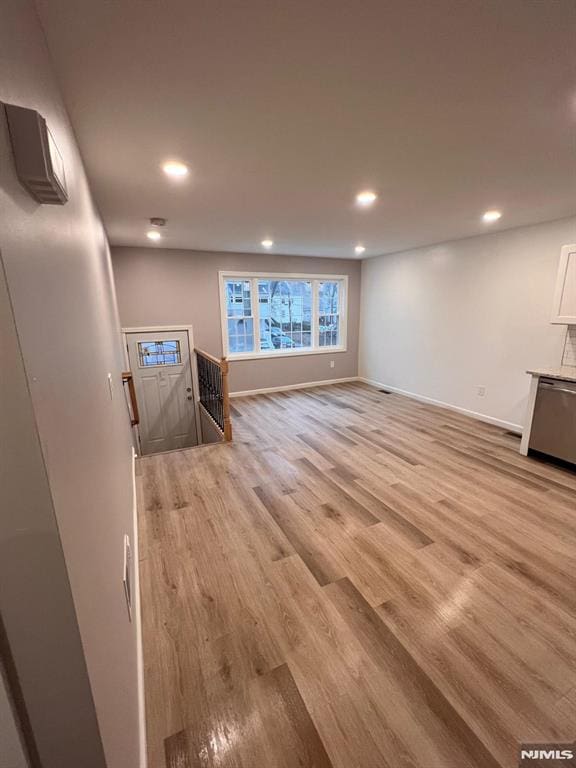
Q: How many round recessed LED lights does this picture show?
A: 6